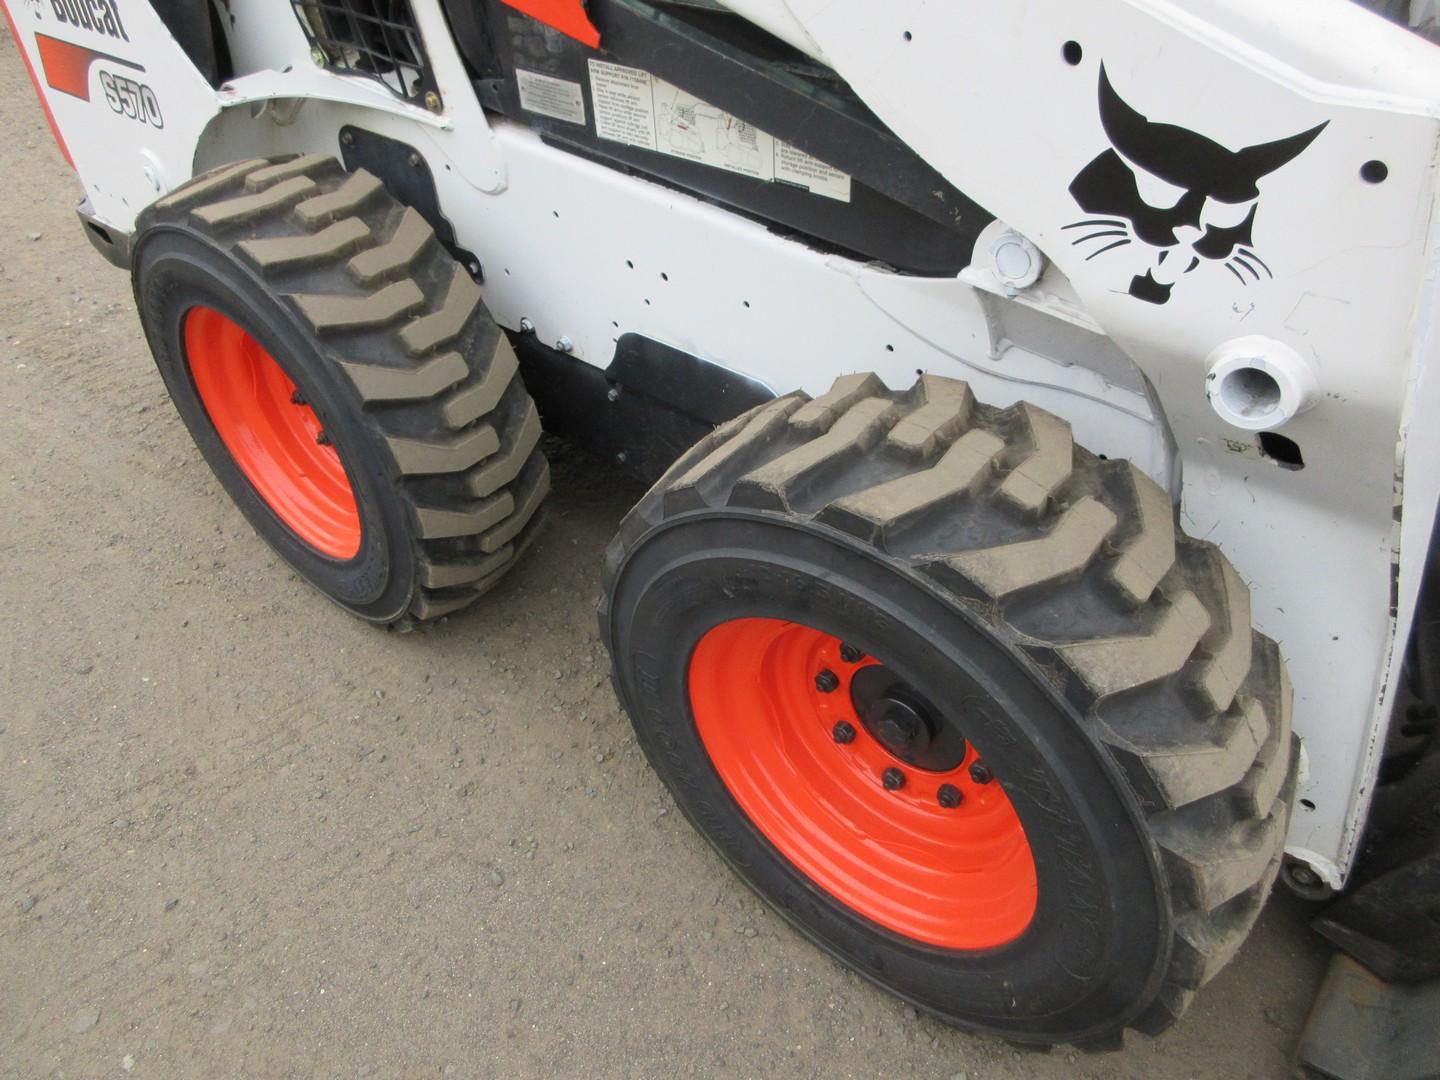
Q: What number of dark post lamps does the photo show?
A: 0